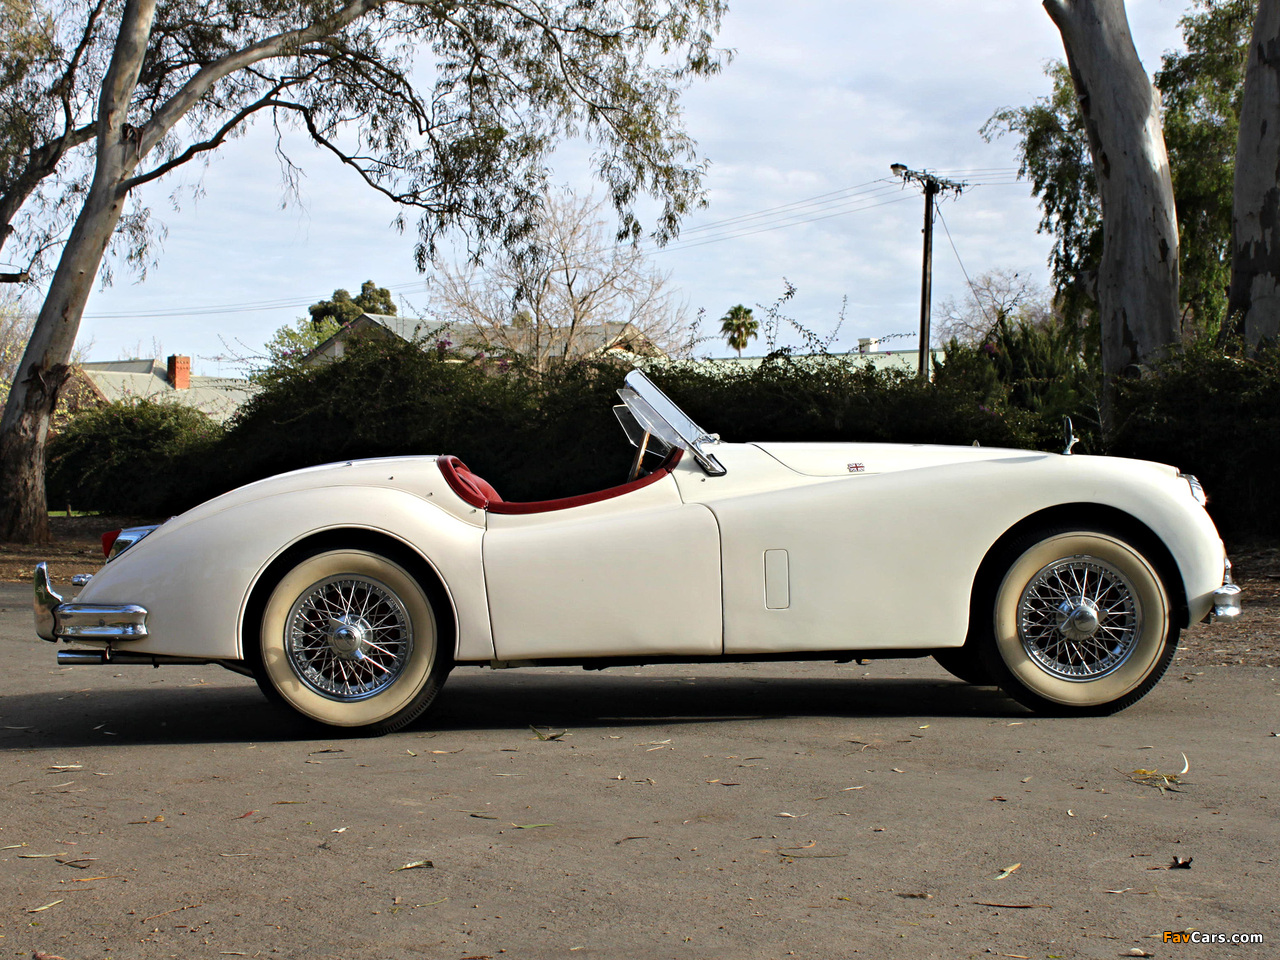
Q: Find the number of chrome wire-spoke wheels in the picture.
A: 2